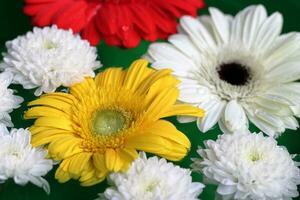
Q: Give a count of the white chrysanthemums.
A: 5